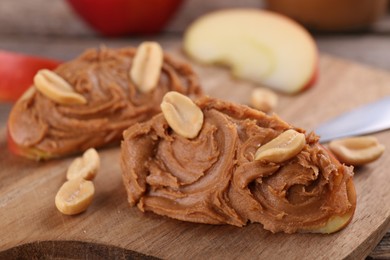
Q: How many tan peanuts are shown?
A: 8